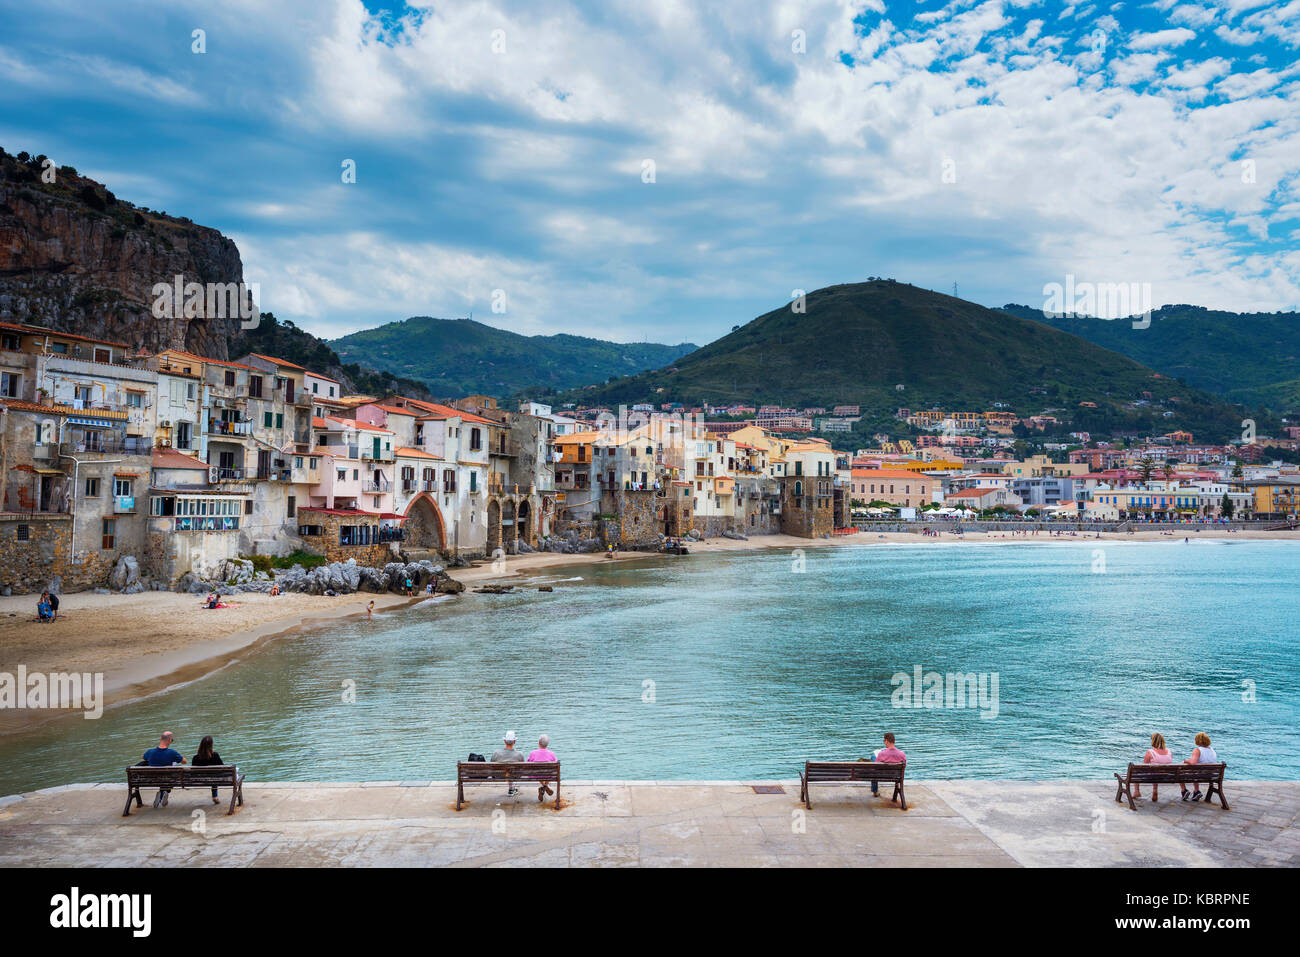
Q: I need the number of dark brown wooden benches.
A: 4